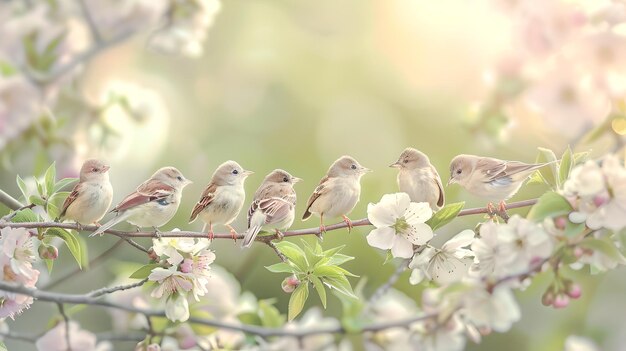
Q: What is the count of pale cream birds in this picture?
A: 7